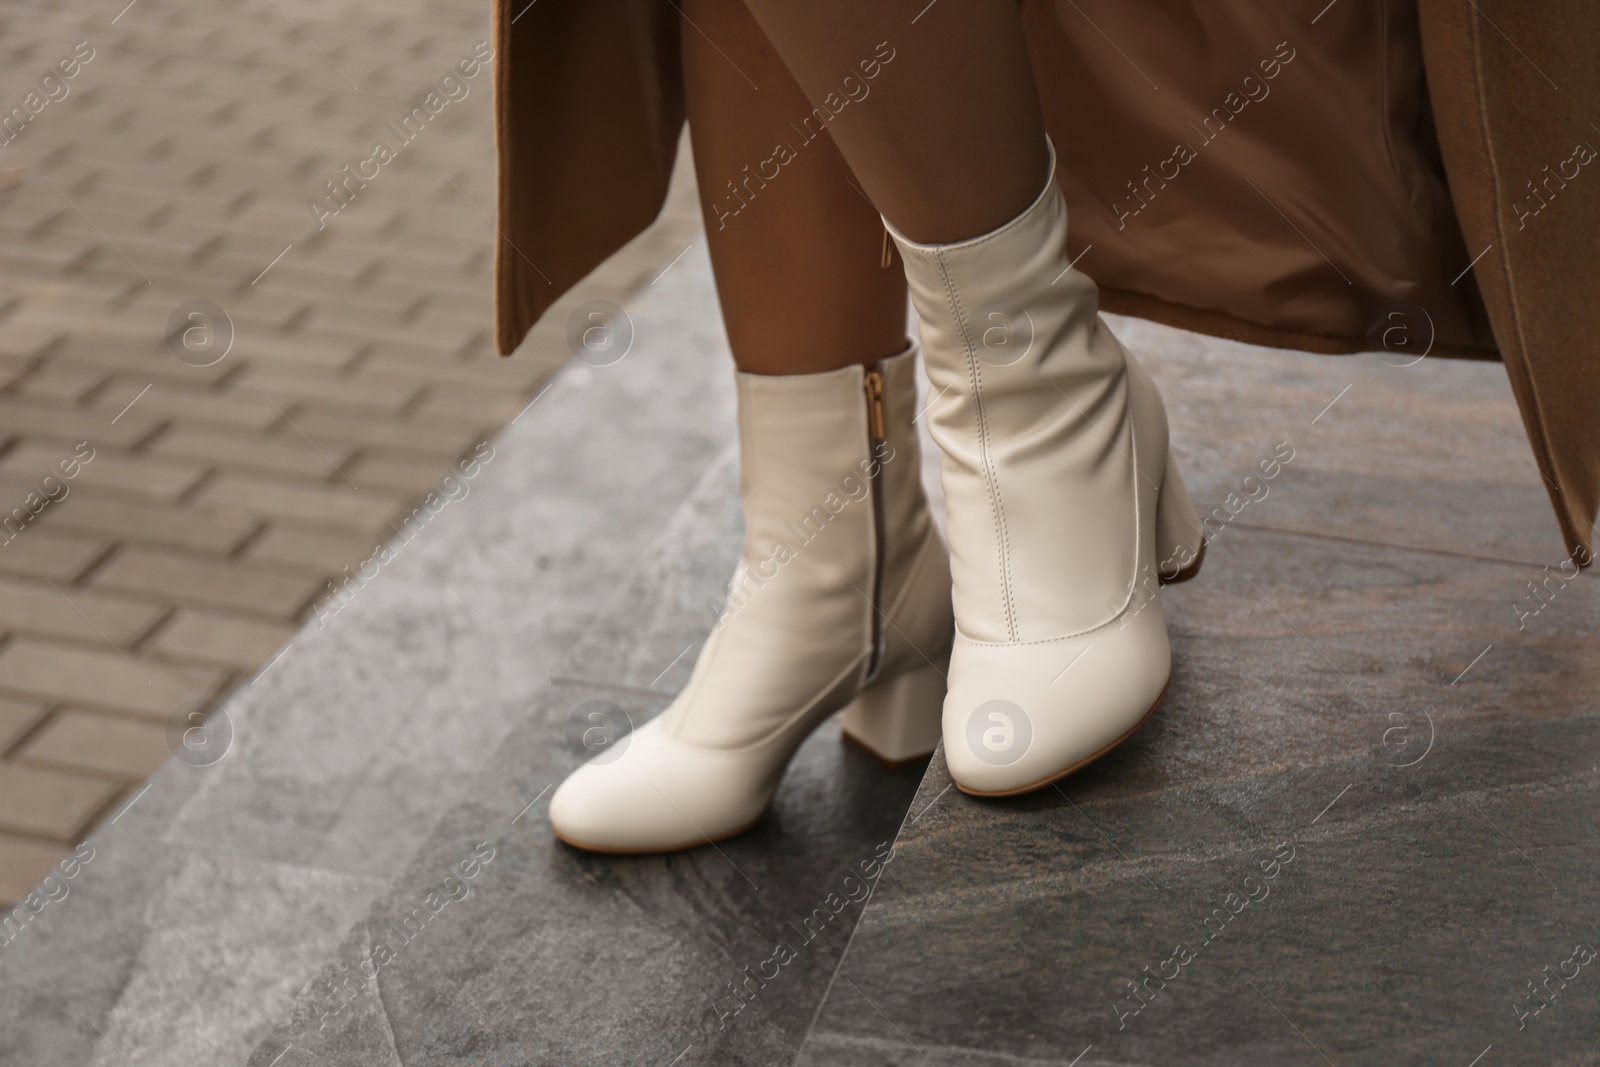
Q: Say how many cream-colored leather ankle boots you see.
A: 2